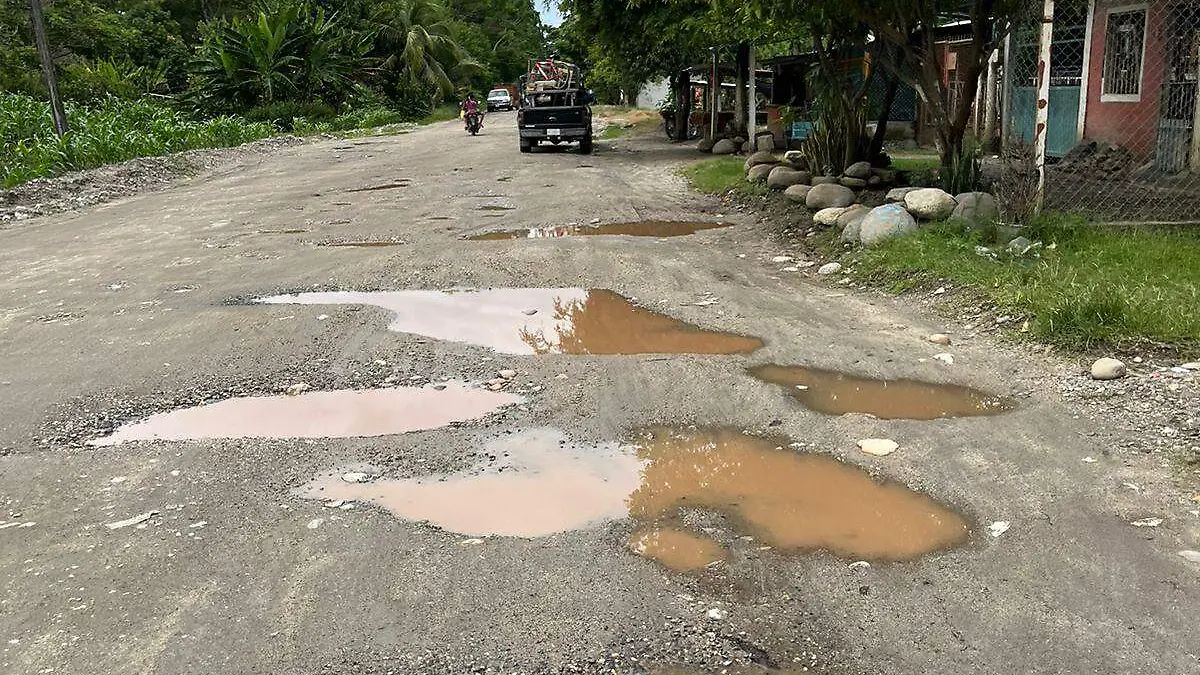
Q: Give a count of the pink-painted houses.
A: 1